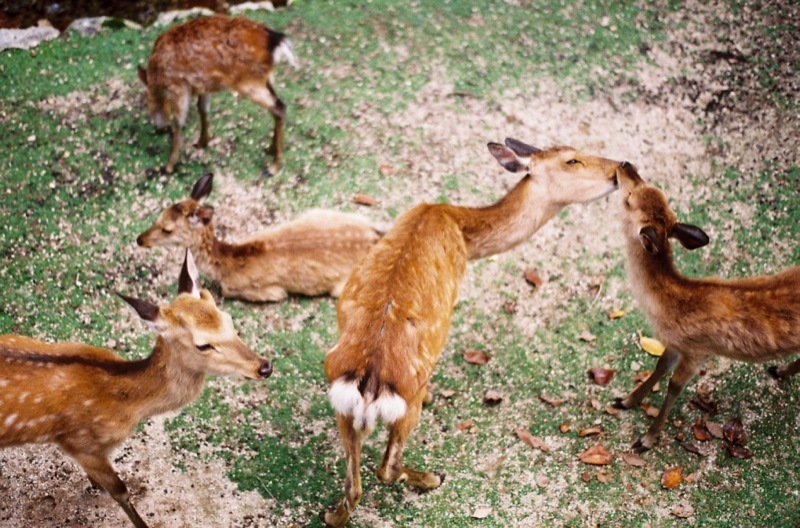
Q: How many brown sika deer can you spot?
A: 5